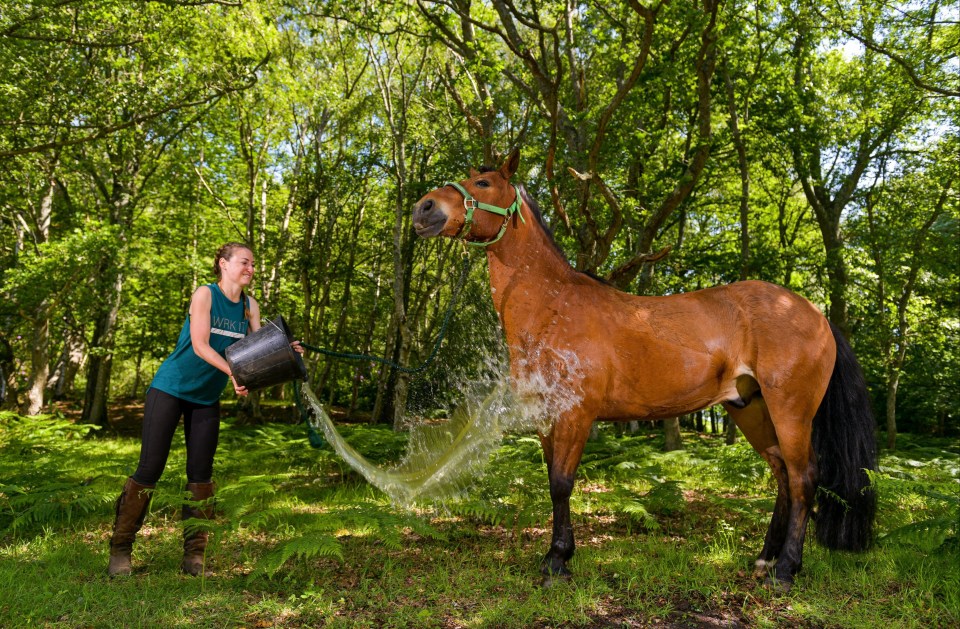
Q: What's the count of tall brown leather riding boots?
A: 2